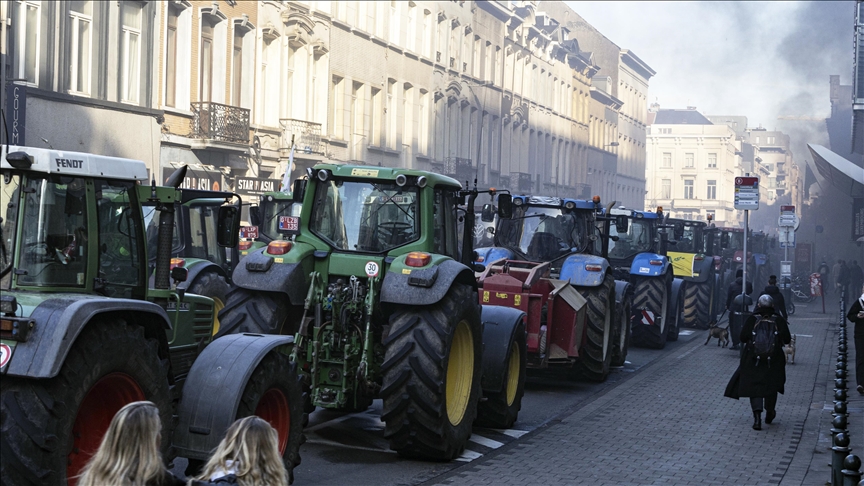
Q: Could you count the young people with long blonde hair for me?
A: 2